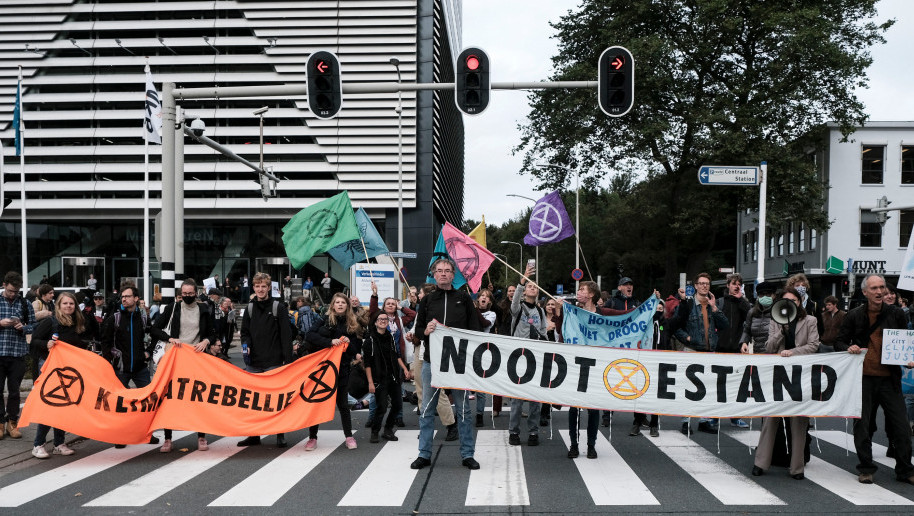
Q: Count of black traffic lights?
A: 3